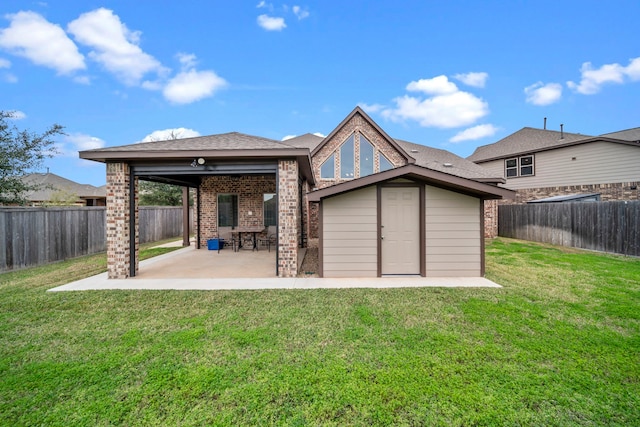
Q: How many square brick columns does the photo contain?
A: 2